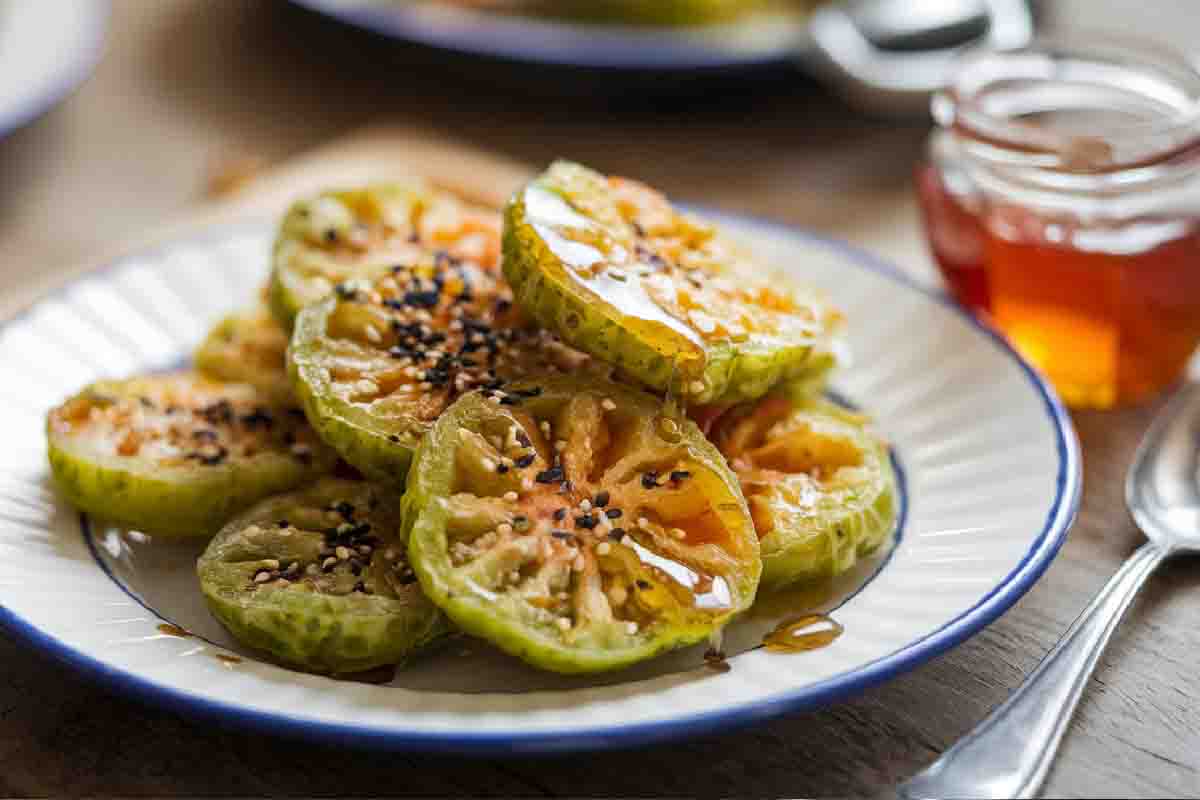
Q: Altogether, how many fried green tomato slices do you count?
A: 8